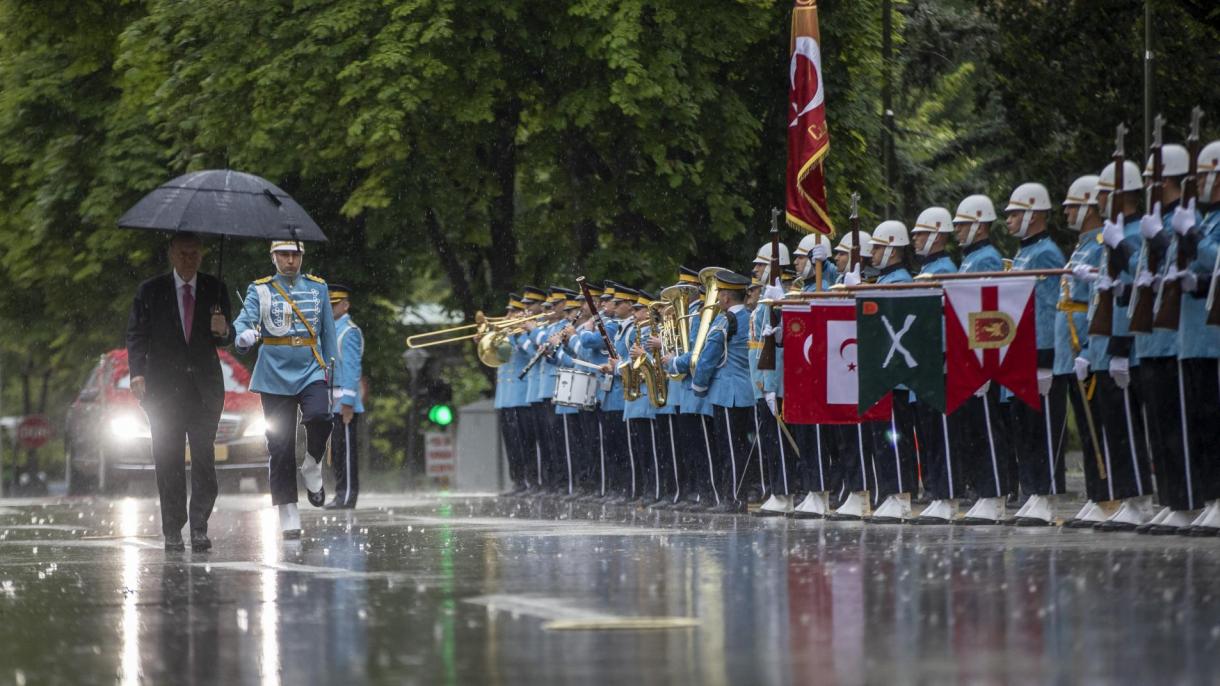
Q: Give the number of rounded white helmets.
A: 11